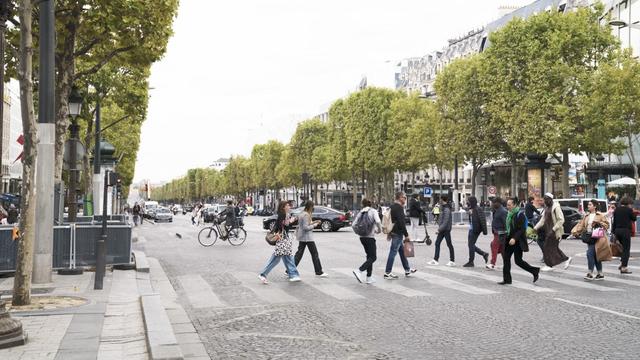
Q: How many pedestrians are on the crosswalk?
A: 11